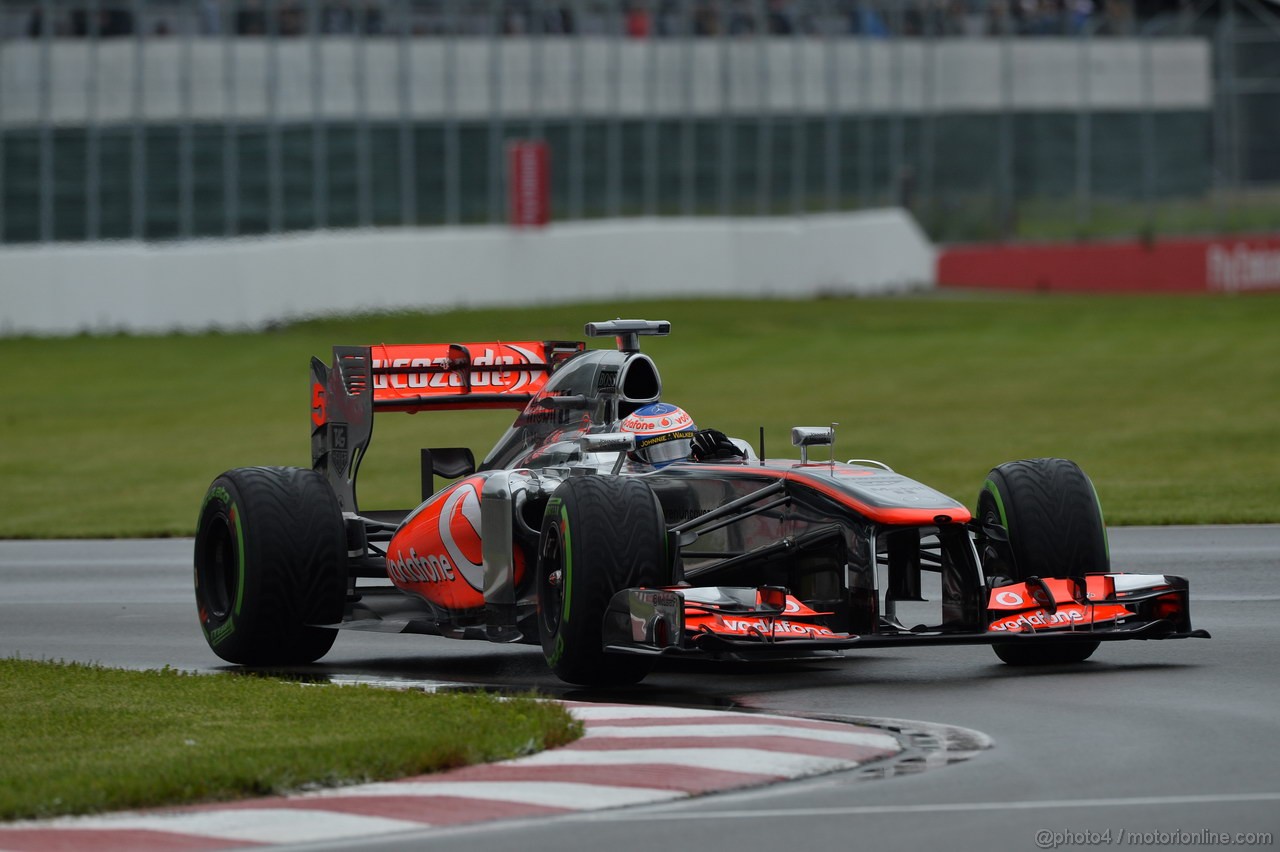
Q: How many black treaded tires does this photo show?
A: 3